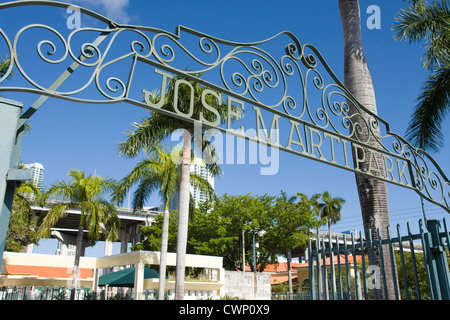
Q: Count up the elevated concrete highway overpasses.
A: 1